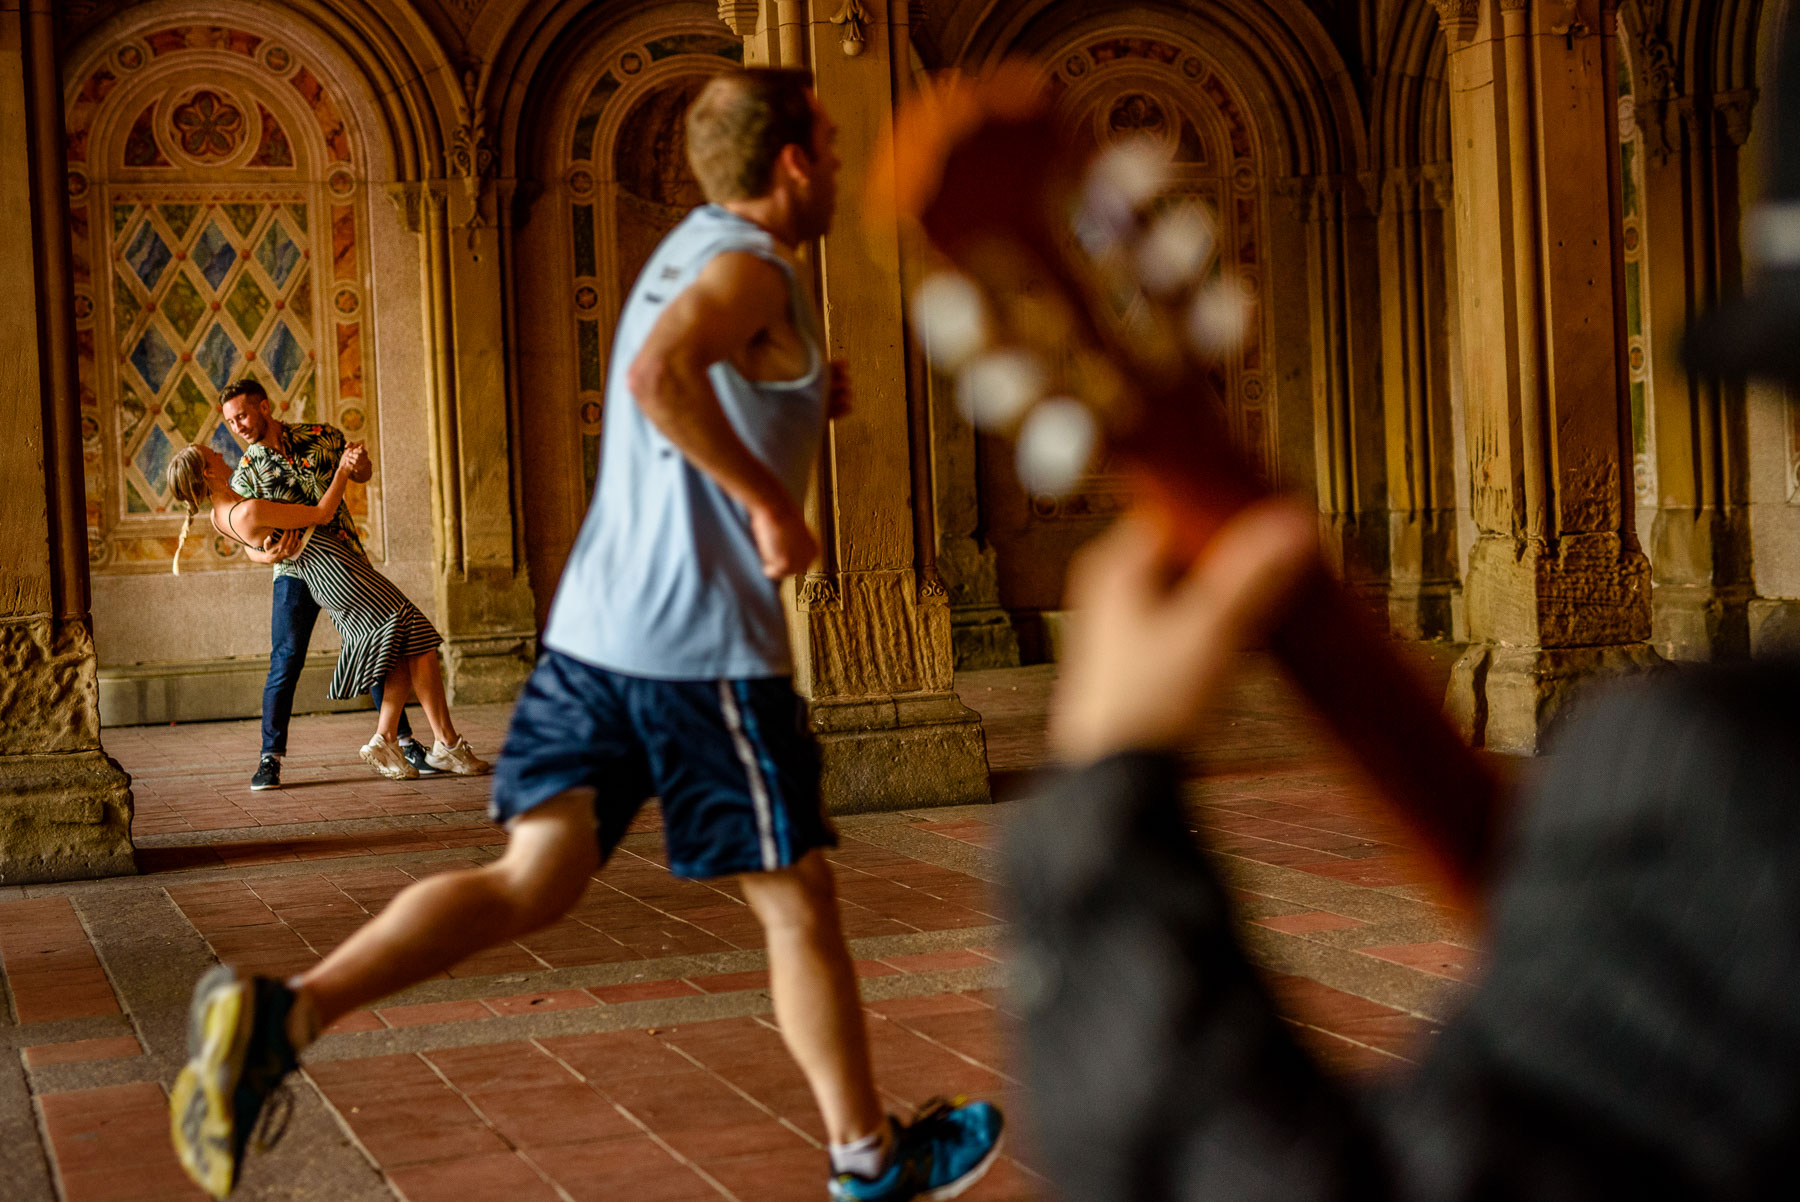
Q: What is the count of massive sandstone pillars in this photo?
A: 3